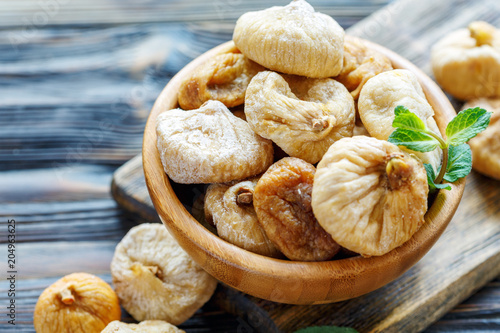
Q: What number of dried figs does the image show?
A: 14